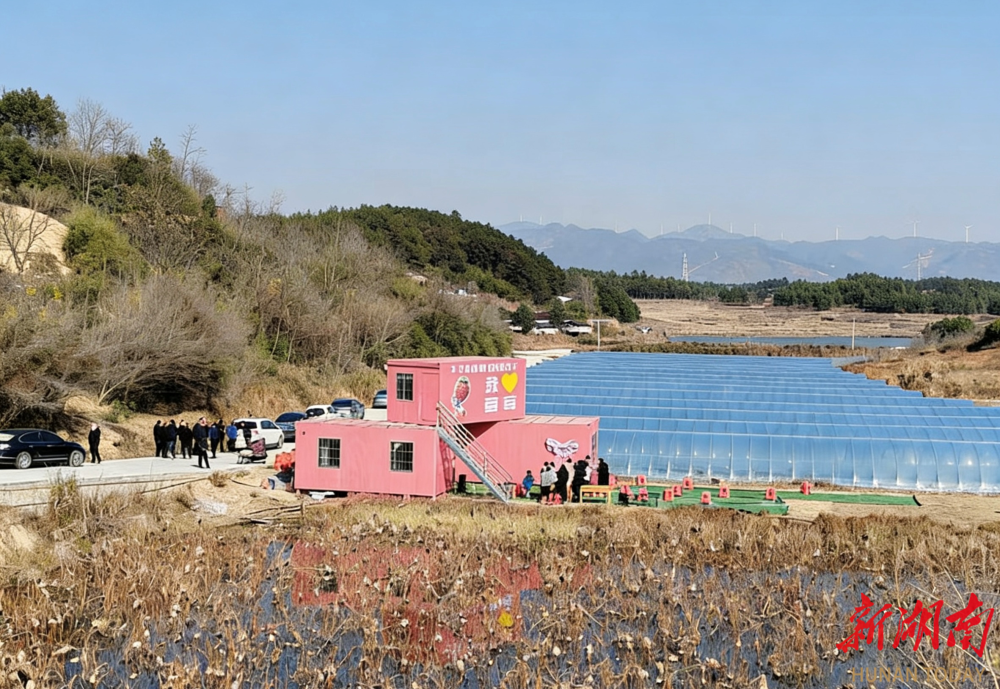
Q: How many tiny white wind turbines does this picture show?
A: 12